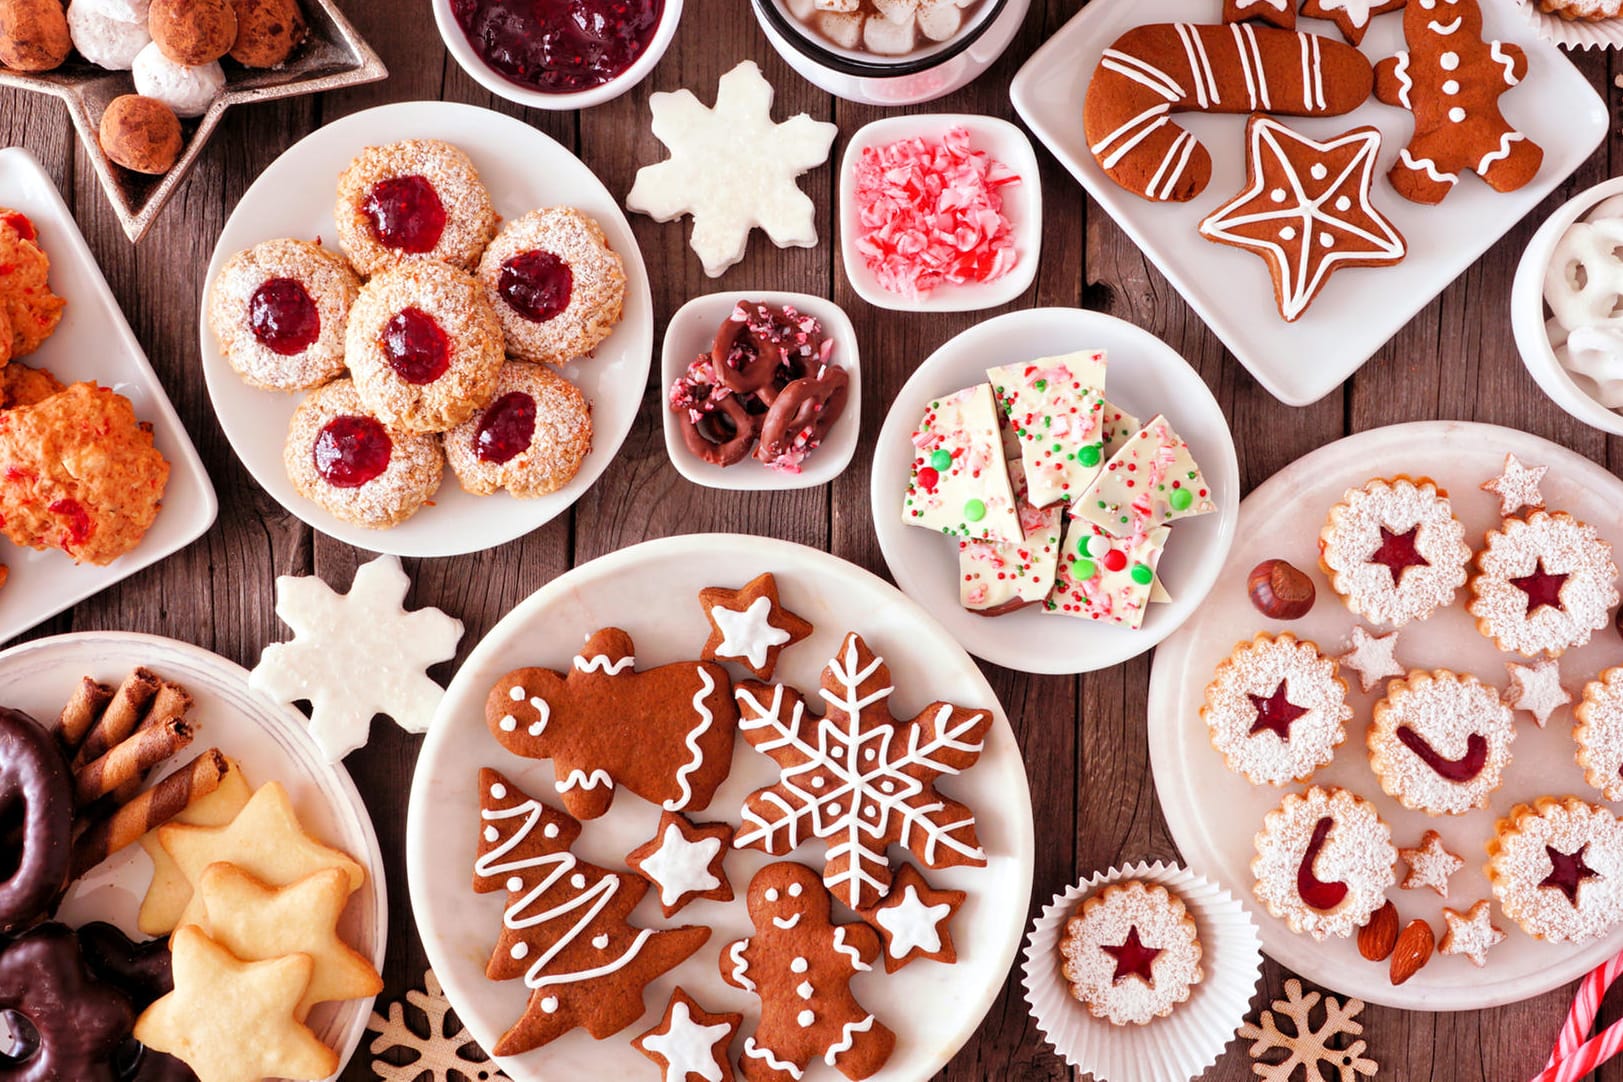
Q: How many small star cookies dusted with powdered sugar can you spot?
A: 5